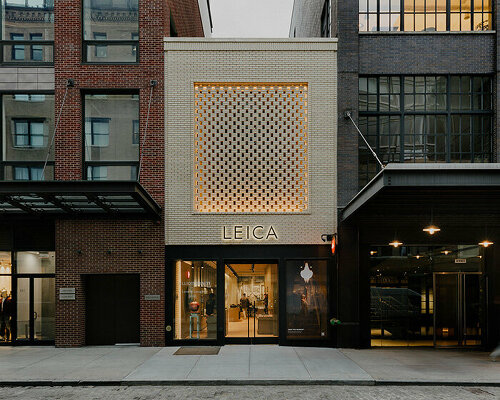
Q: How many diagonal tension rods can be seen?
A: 3